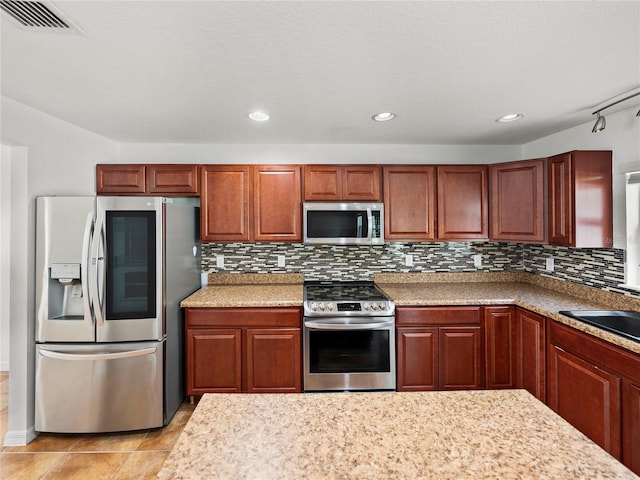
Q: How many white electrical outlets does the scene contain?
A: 5